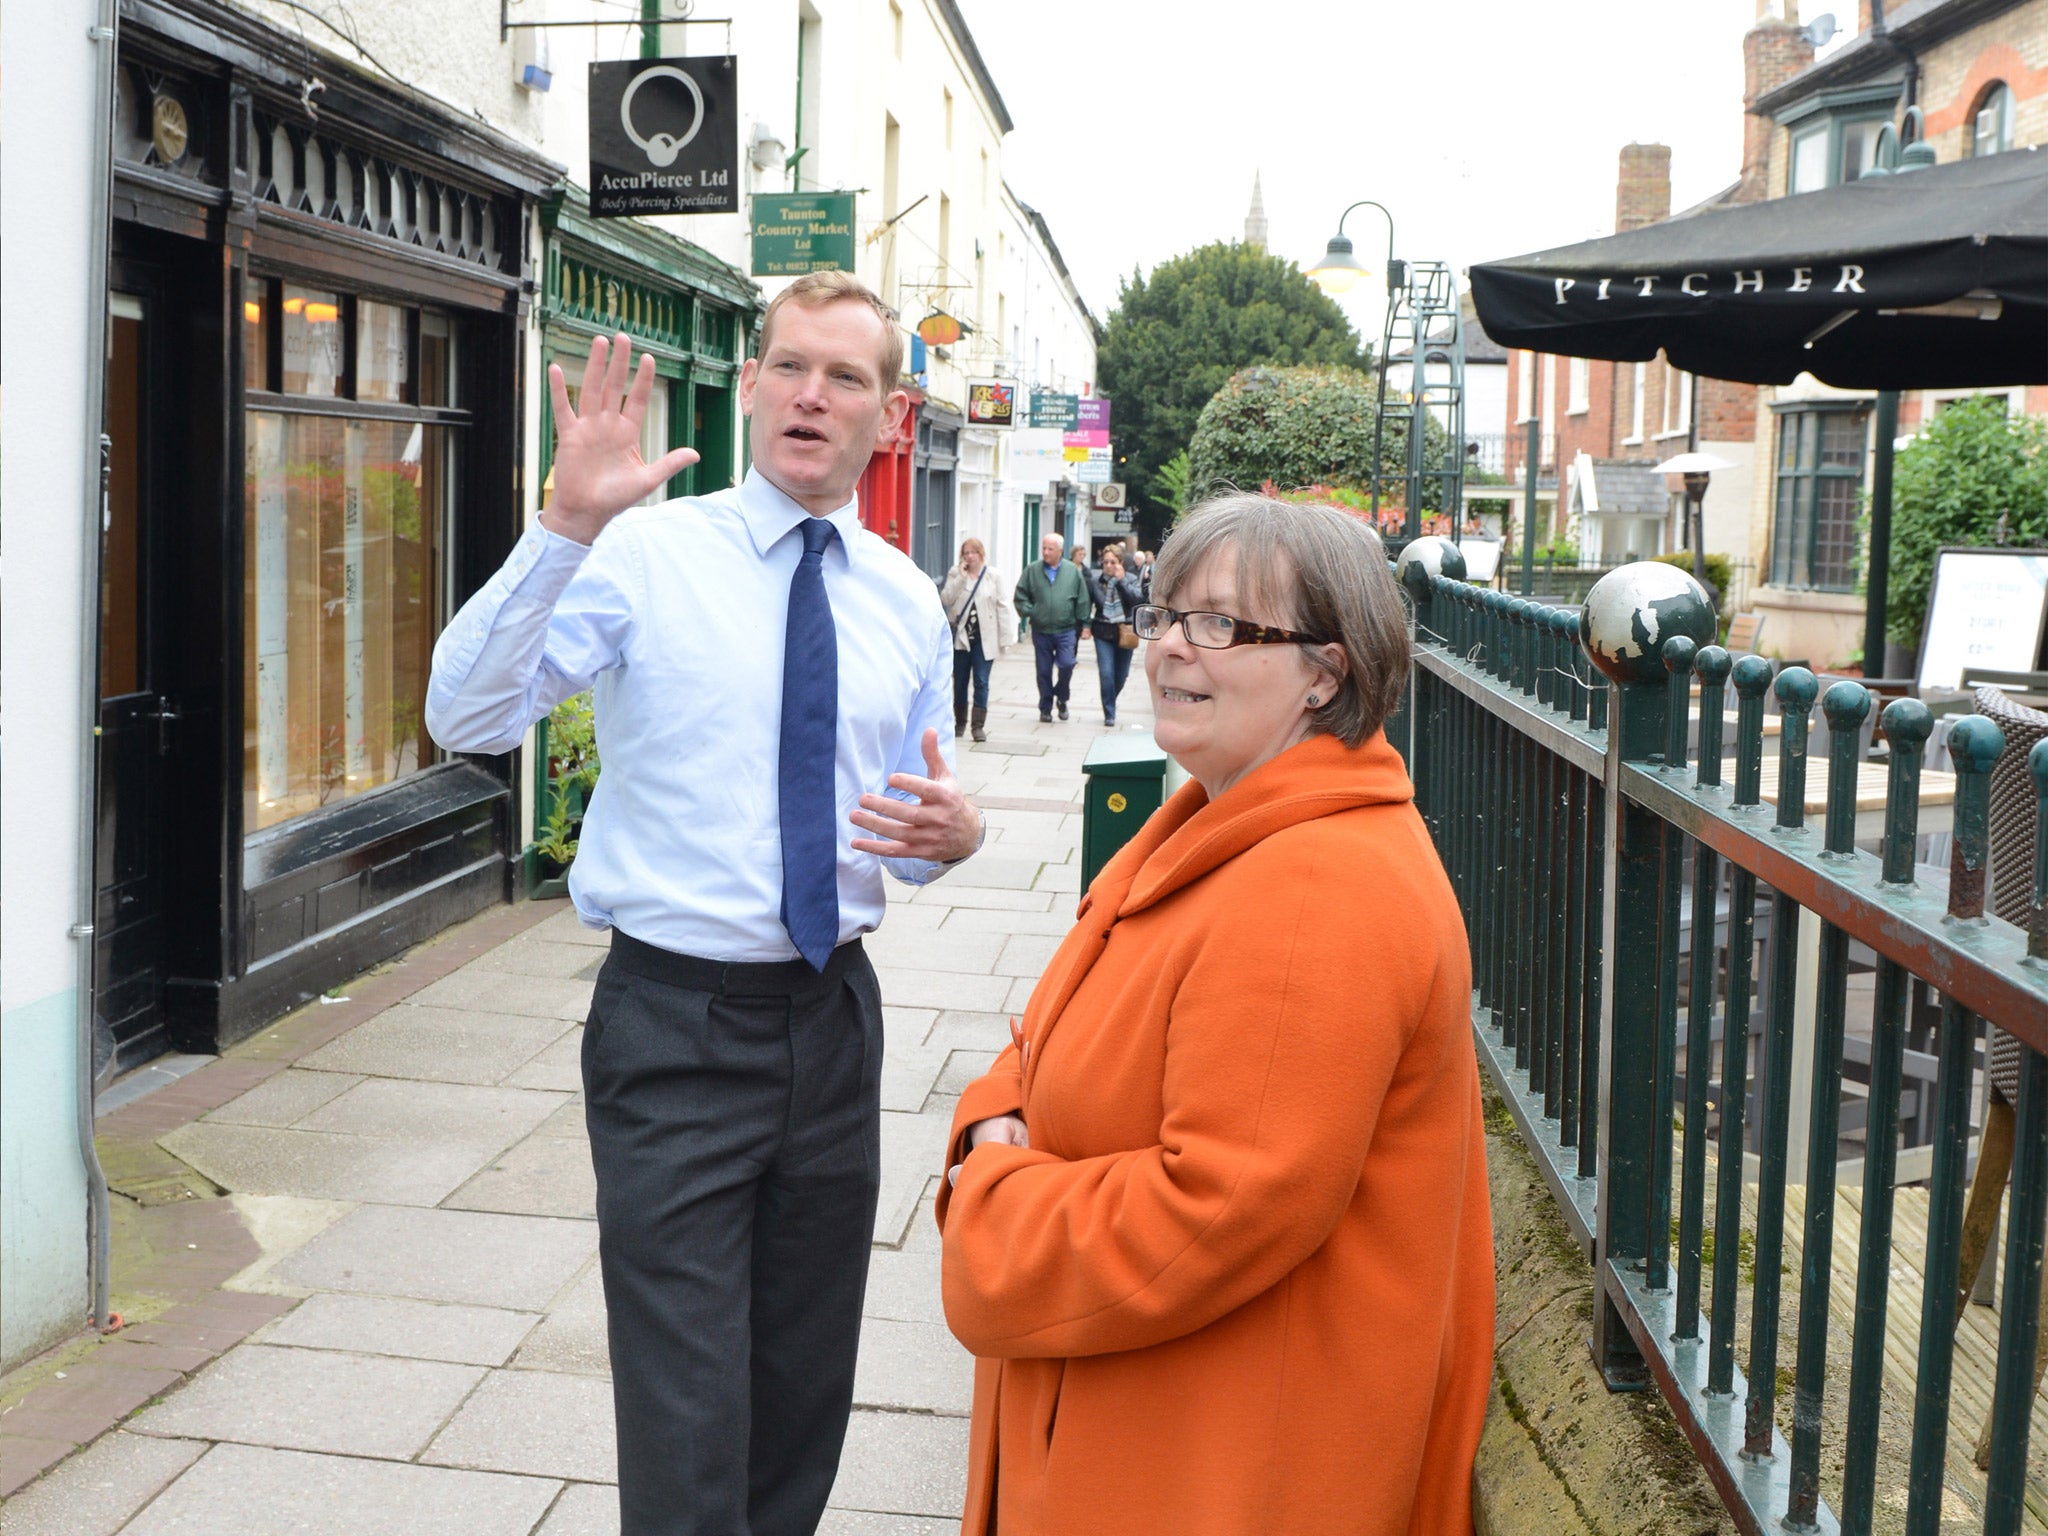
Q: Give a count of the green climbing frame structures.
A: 1